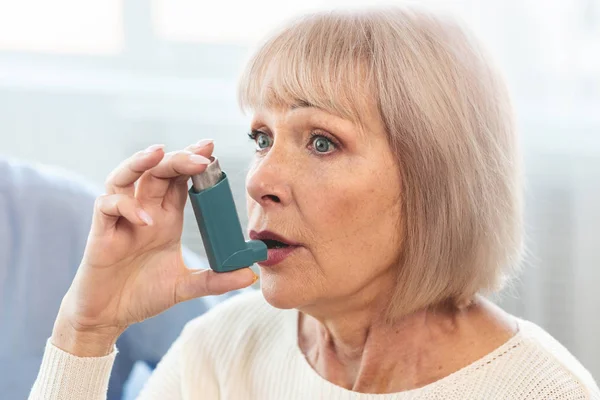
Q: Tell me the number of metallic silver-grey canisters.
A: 1